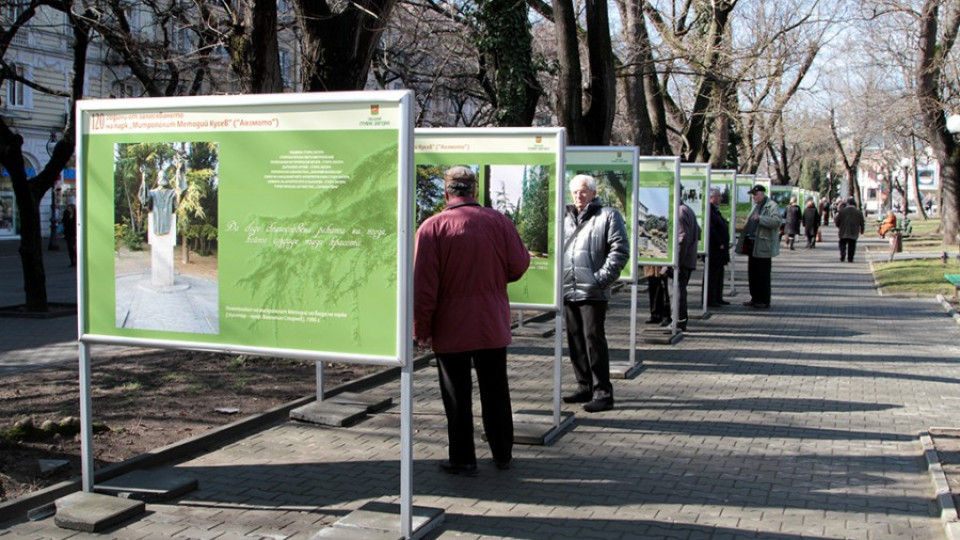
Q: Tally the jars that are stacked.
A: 0